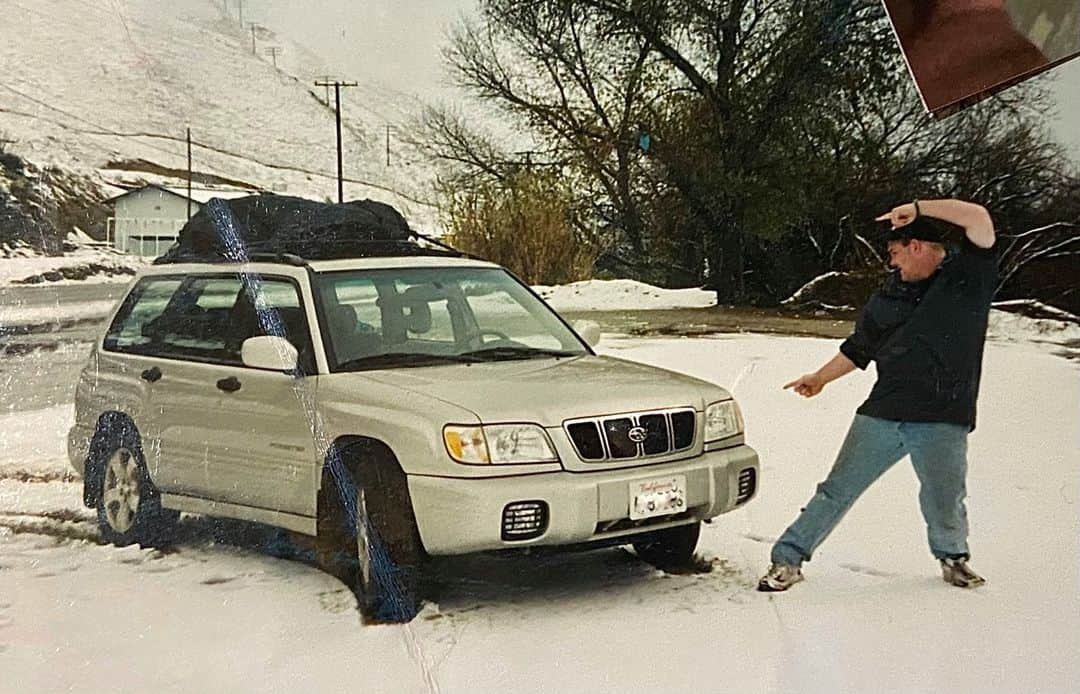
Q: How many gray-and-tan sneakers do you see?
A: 2